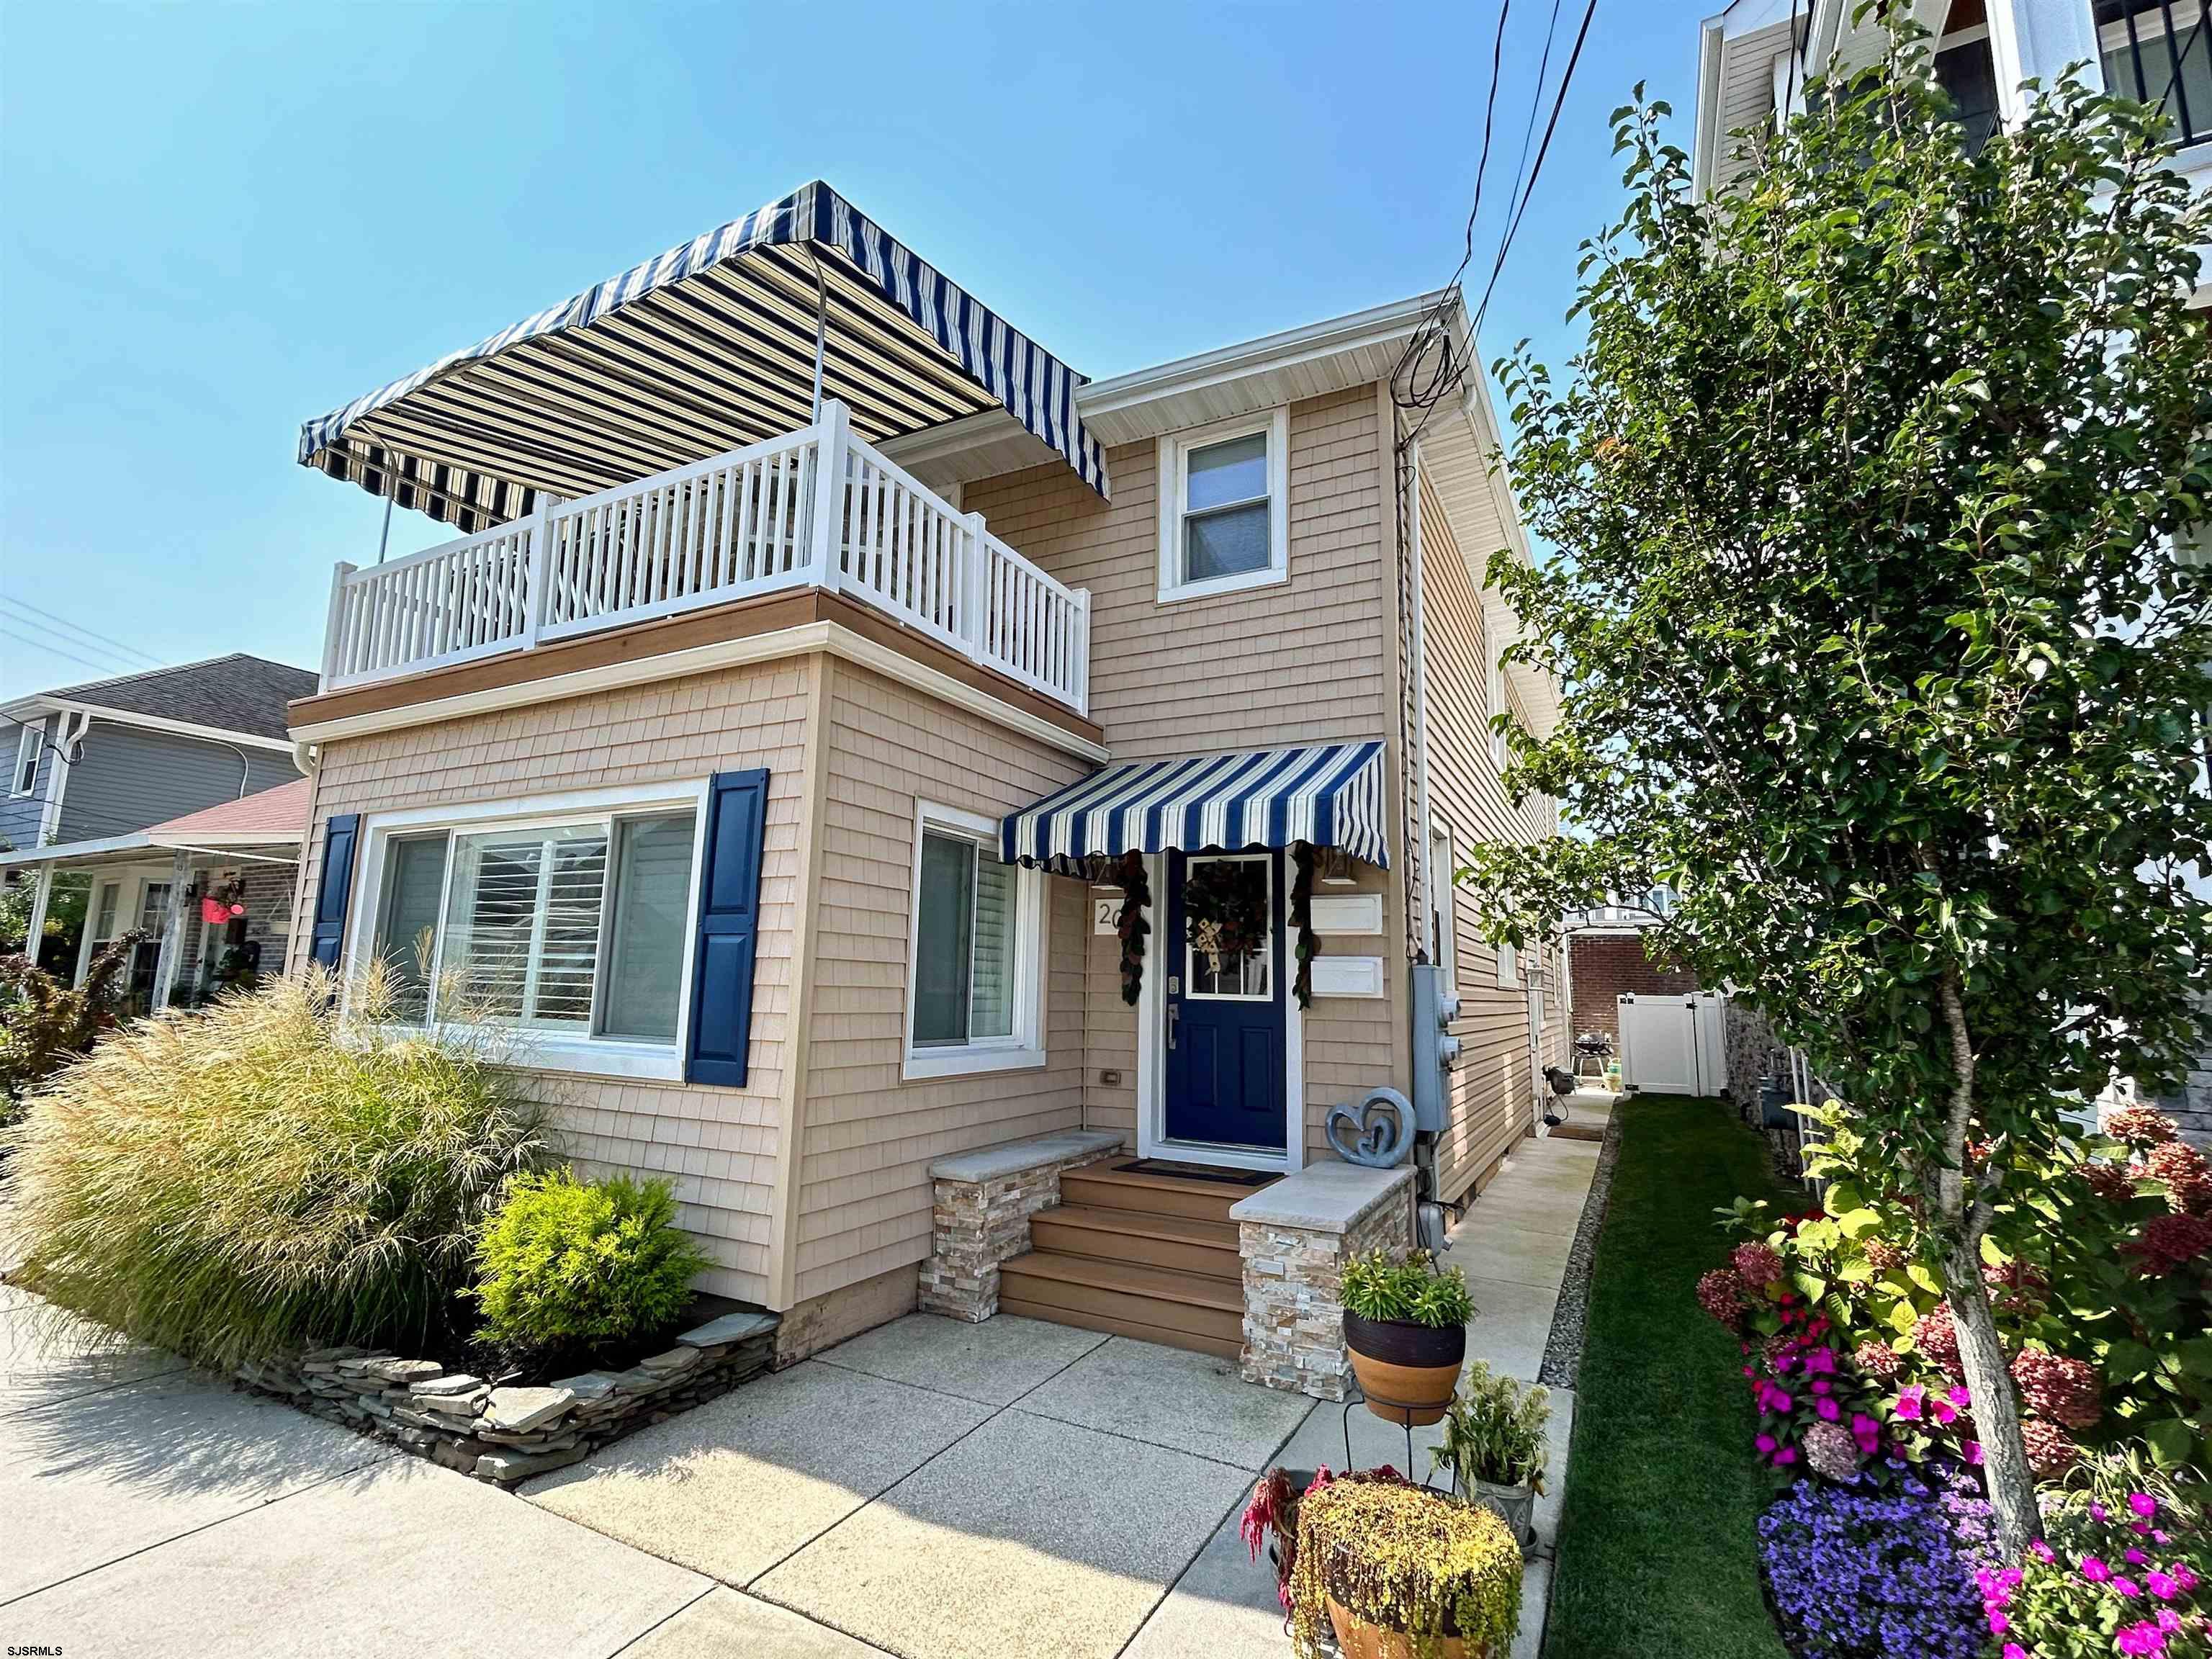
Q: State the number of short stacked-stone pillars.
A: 2